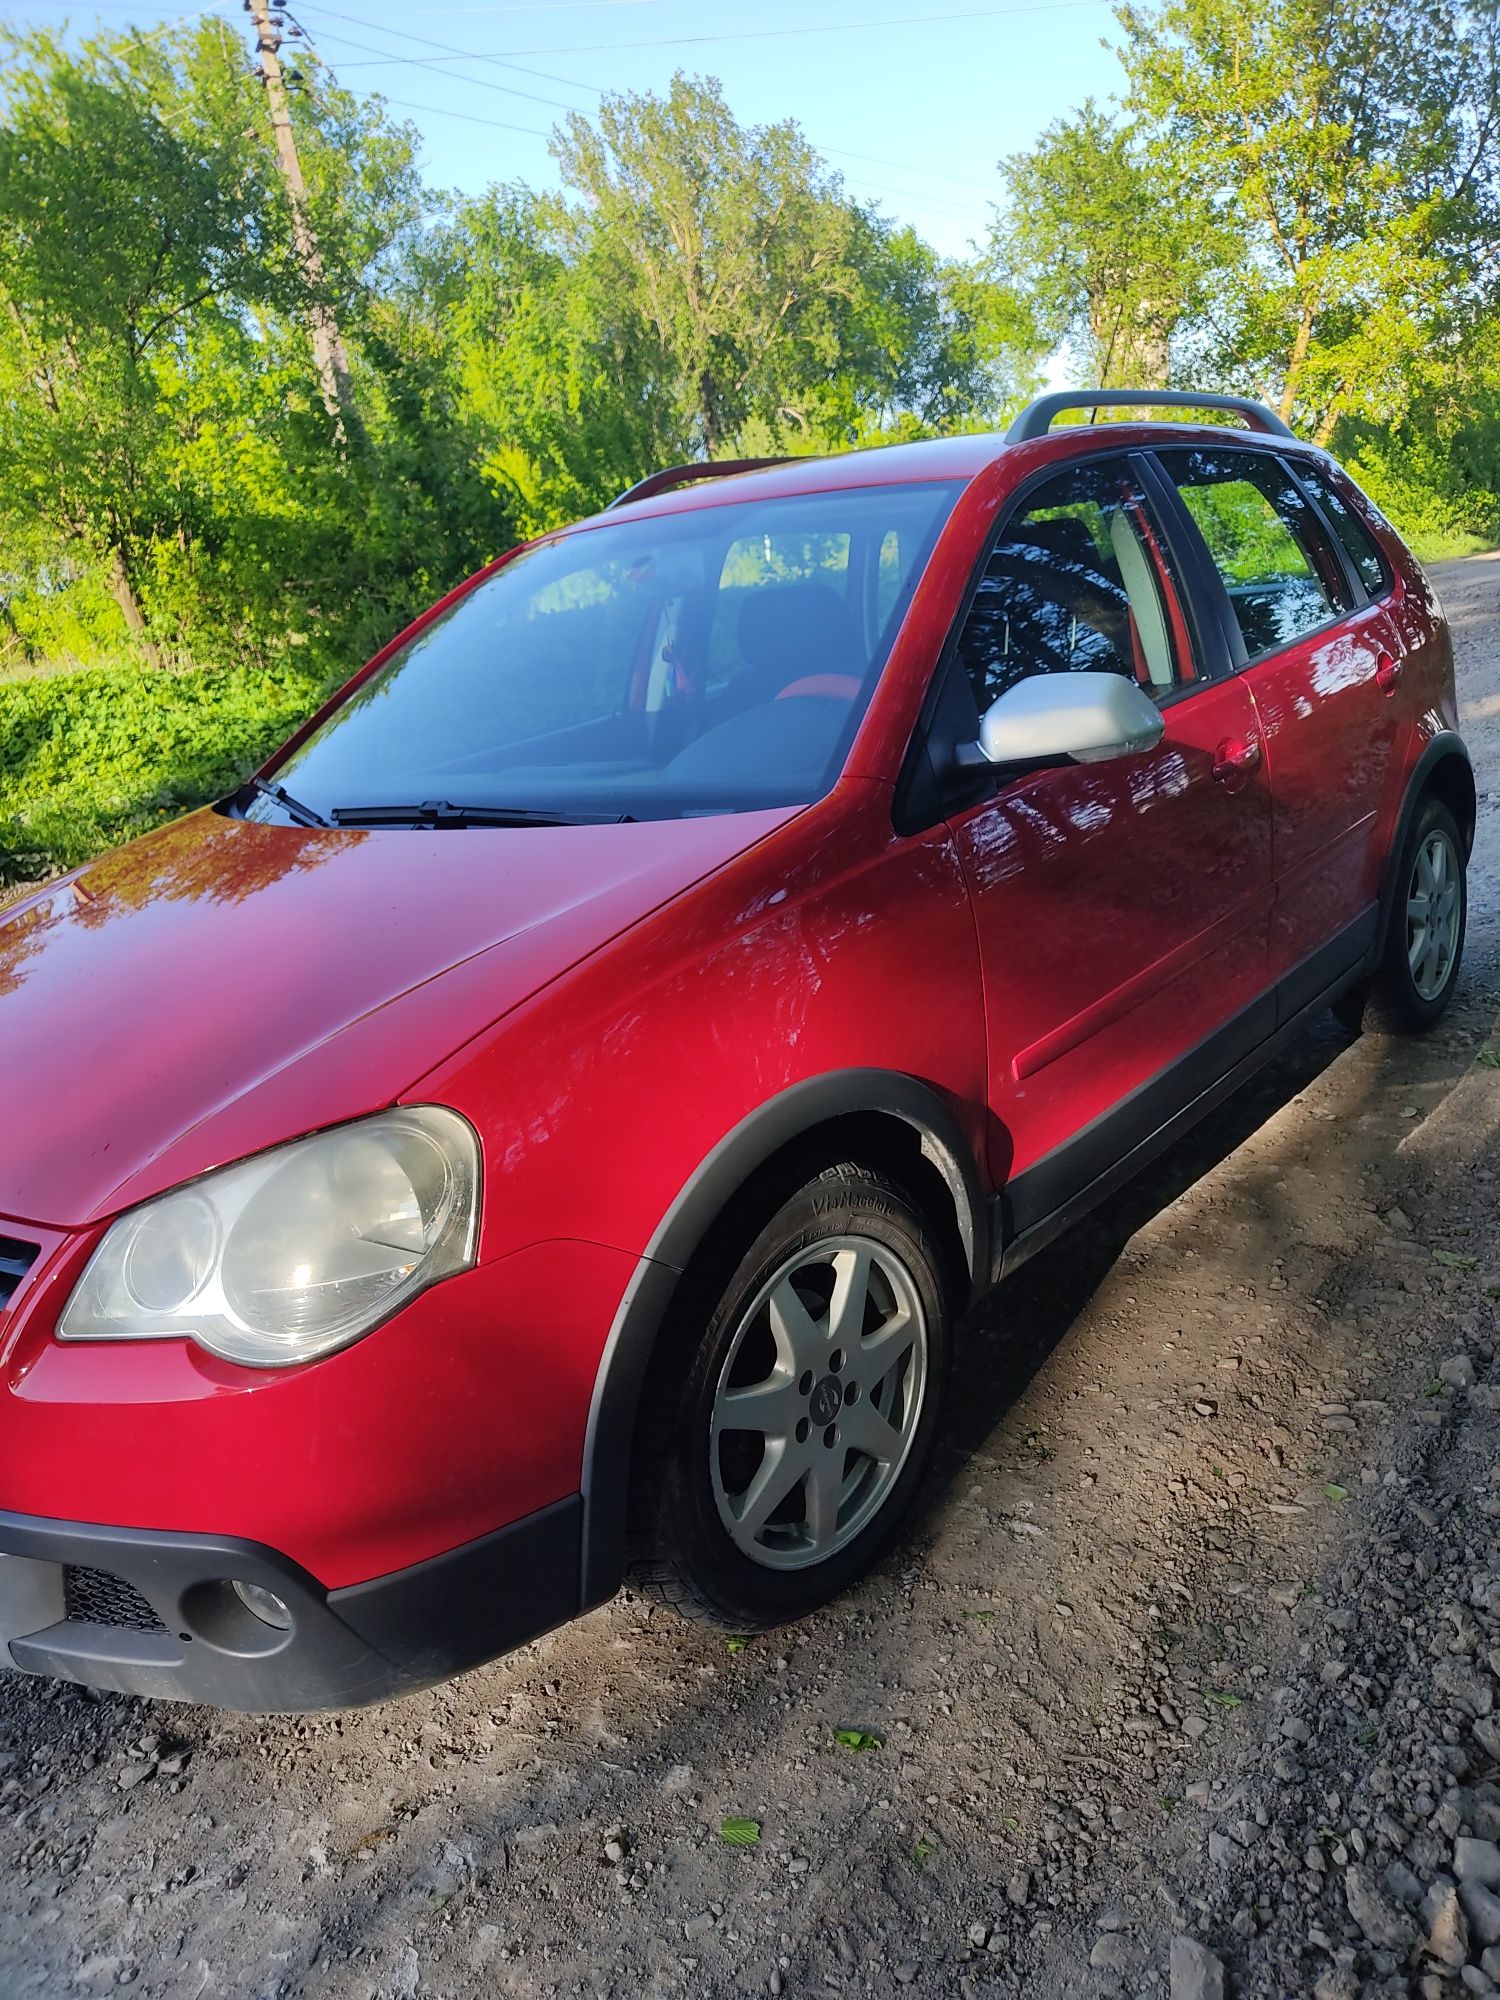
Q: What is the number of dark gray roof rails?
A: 2